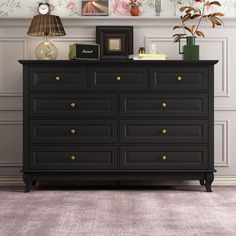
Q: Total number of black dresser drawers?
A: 9